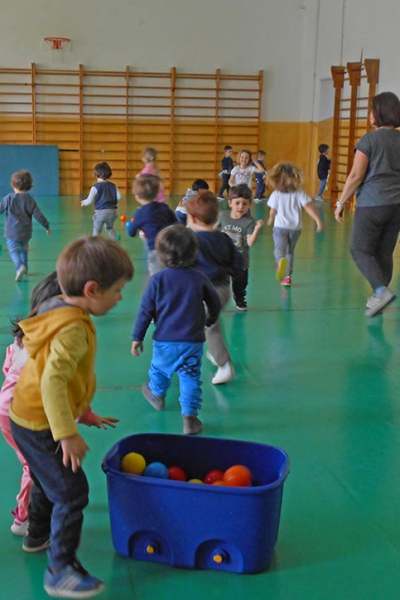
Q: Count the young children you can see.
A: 15